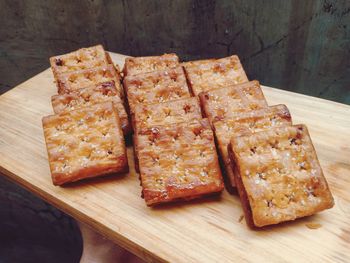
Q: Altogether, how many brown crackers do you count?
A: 12